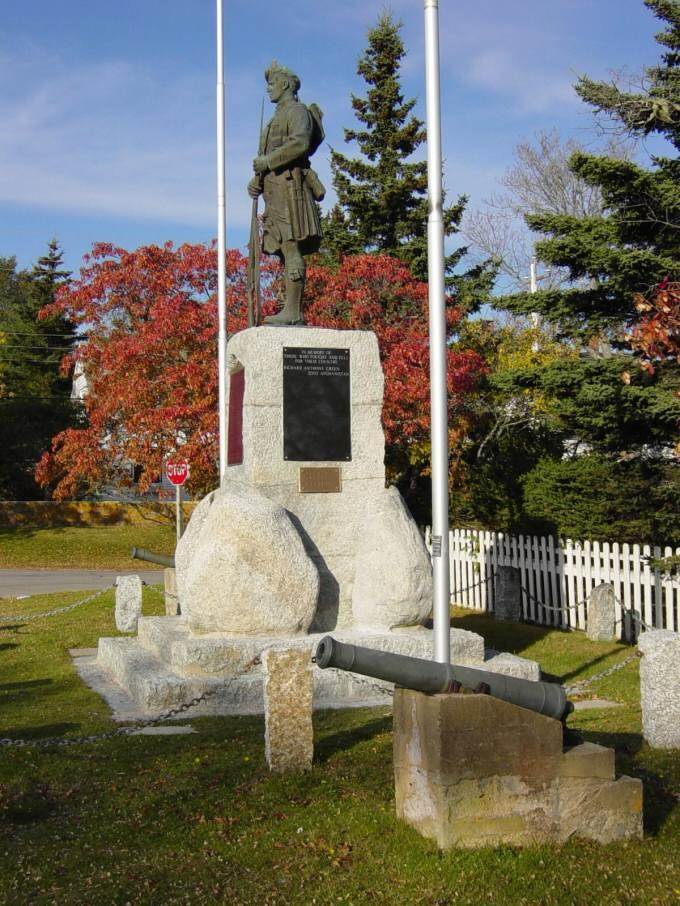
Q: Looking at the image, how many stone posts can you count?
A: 5